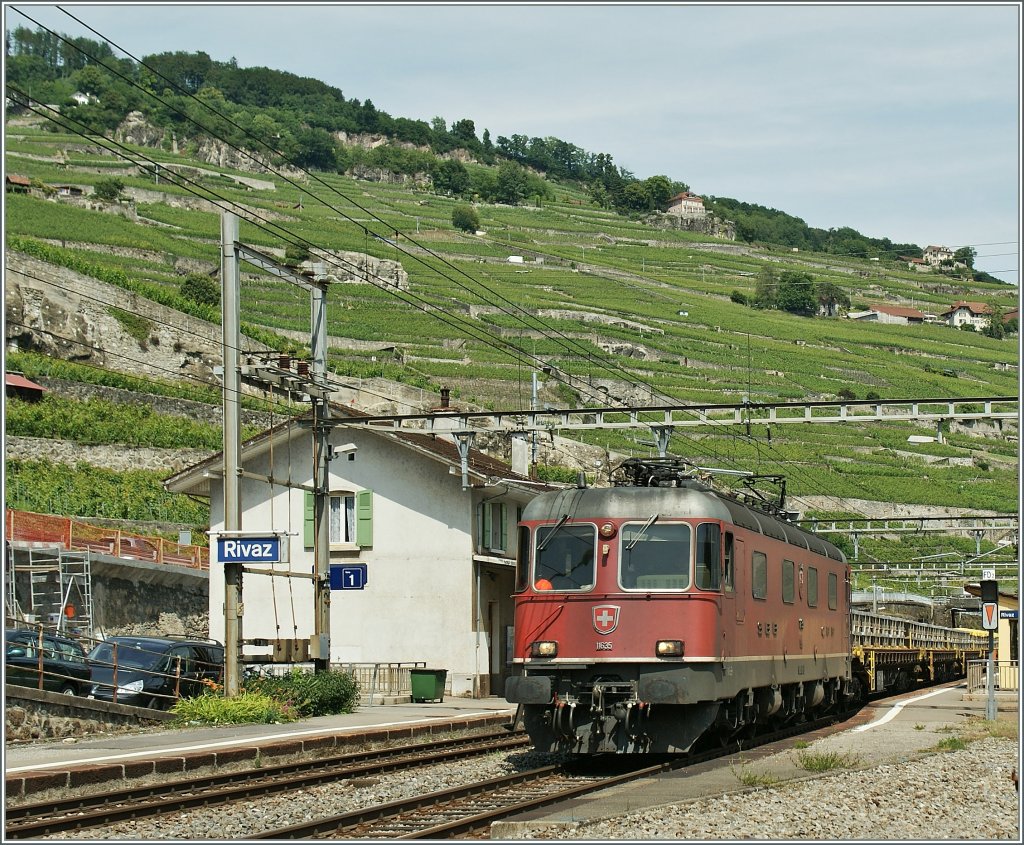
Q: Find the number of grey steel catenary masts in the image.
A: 2